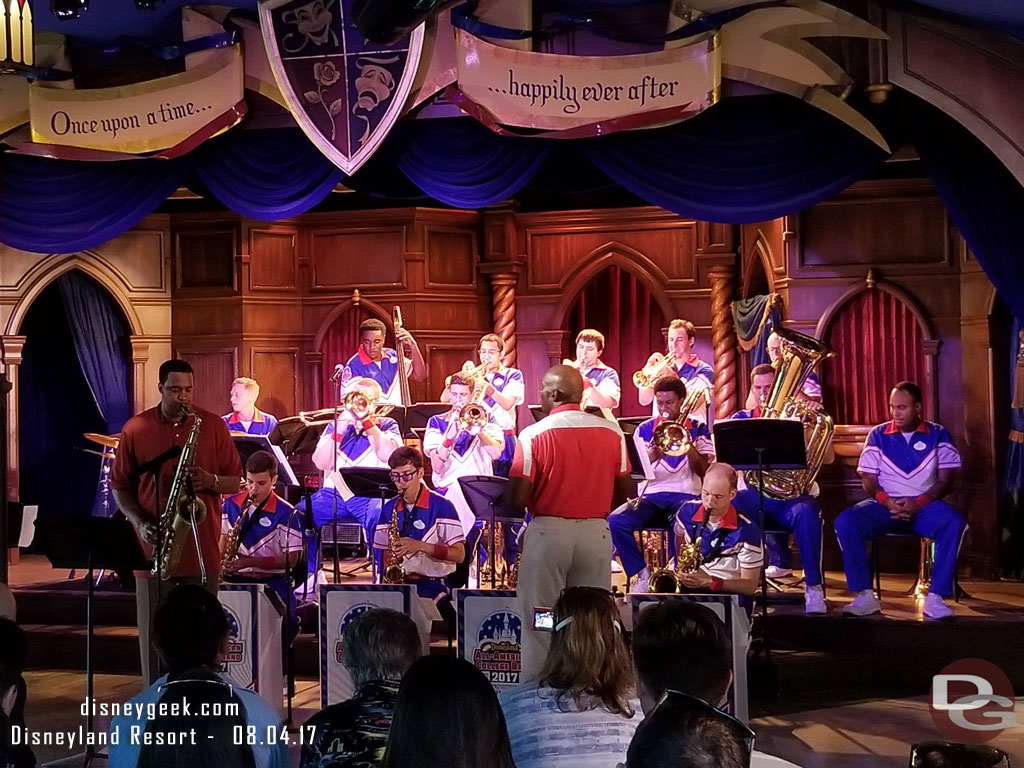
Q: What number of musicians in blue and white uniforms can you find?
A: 14